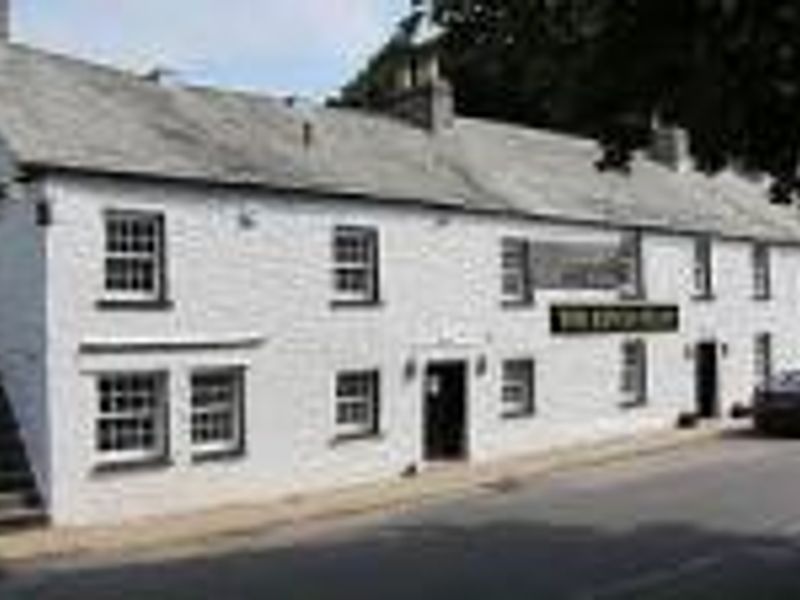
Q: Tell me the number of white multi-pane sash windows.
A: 12